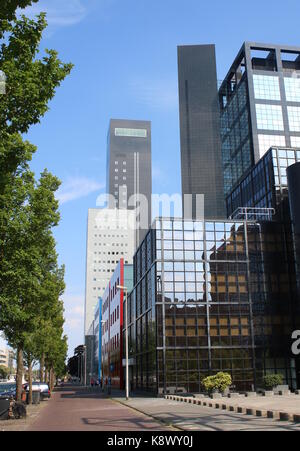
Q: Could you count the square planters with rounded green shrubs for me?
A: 2